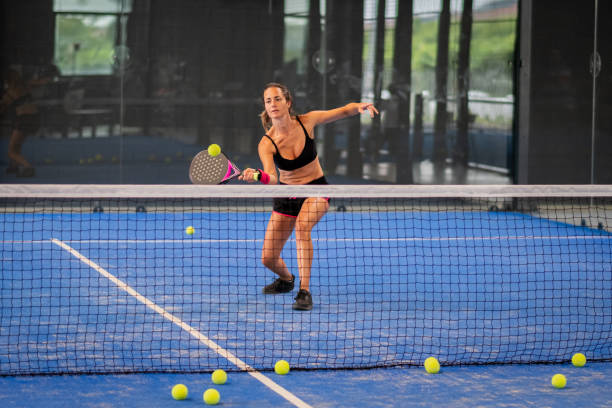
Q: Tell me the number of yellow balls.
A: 9